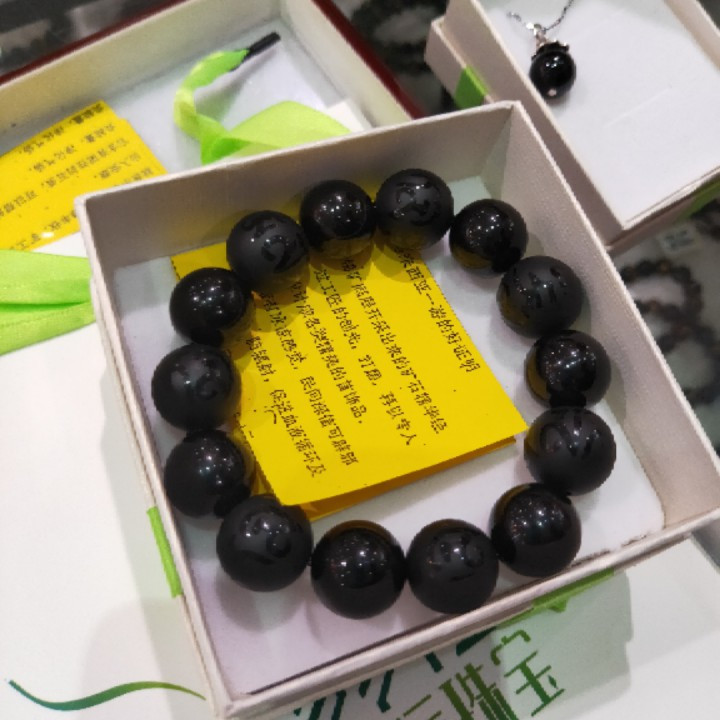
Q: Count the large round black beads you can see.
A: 14